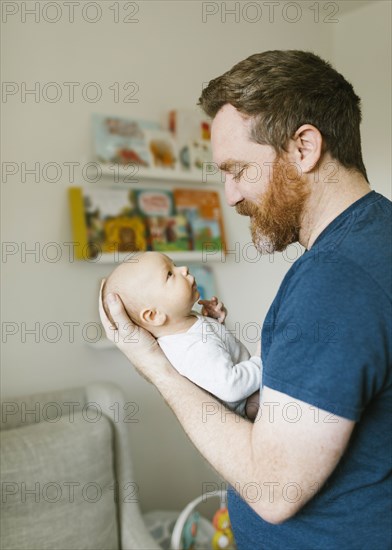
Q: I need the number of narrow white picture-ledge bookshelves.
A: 3